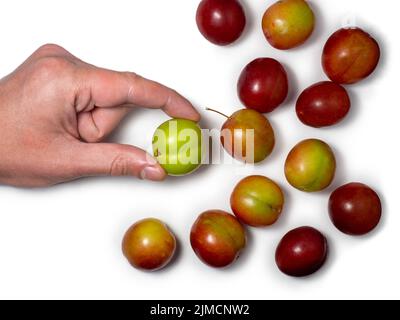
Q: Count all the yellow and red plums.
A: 12